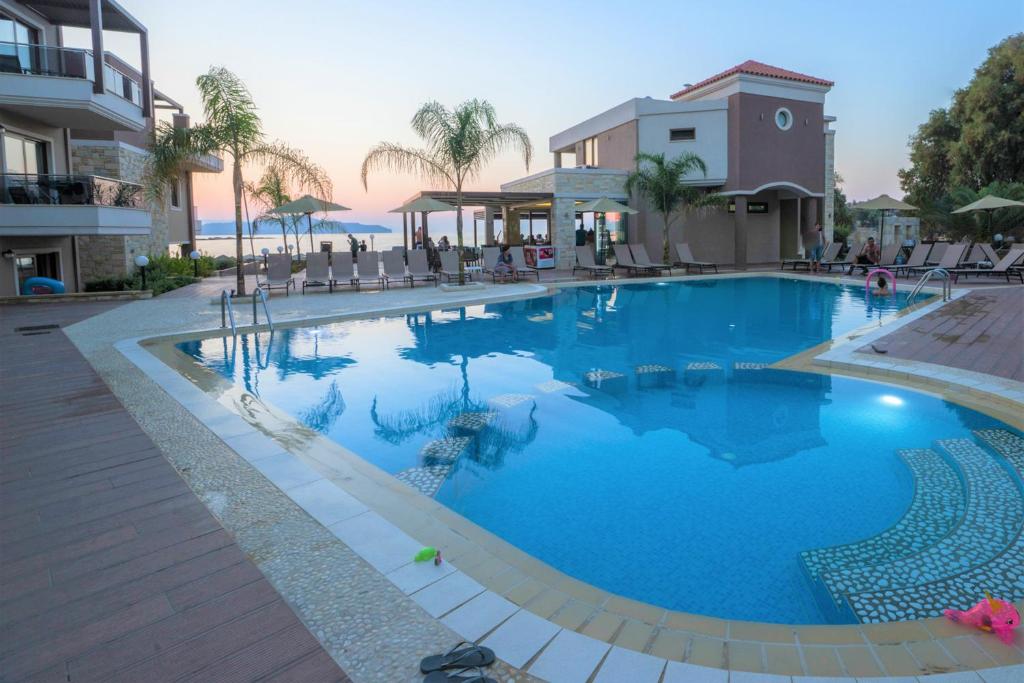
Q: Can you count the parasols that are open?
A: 5